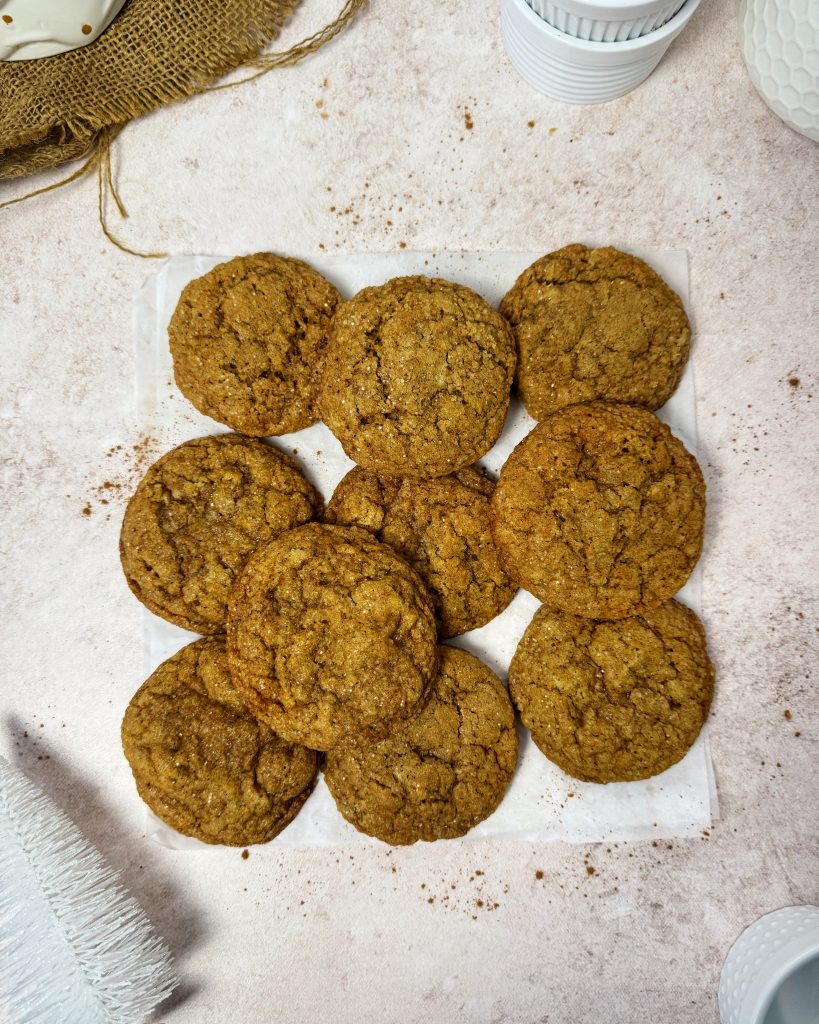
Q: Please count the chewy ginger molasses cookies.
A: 10